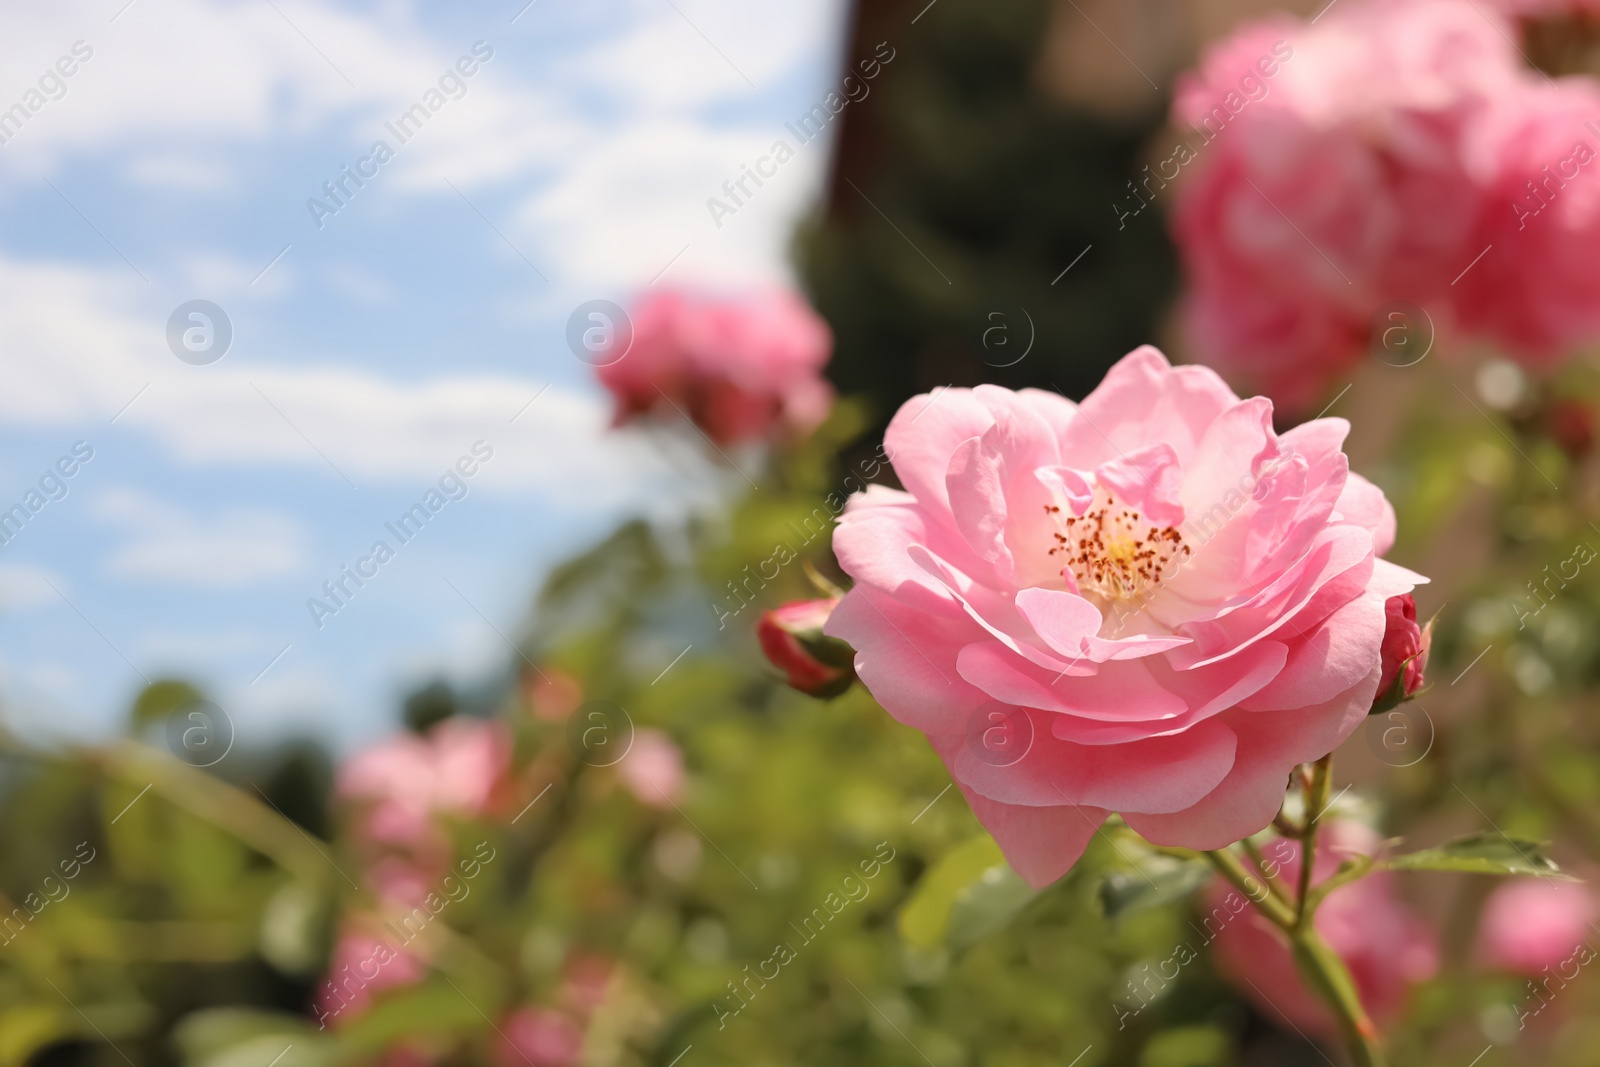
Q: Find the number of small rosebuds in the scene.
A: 2